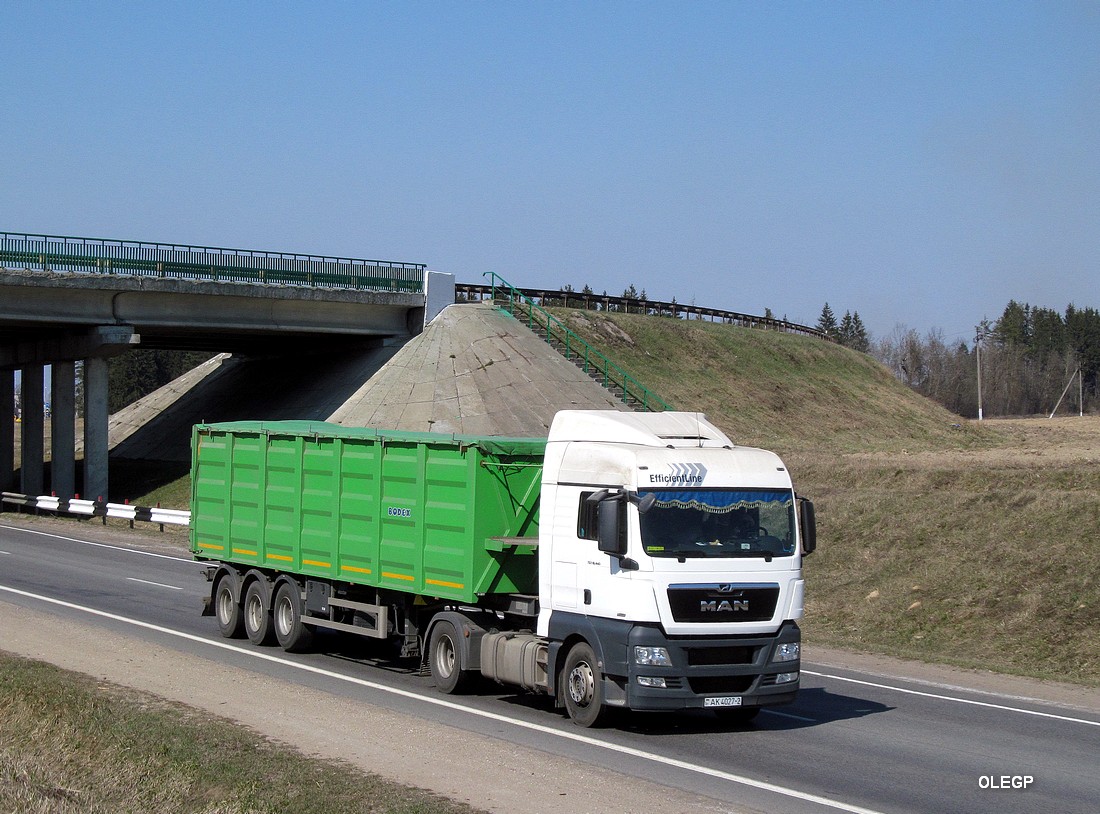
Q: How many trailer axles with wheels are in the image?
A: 3